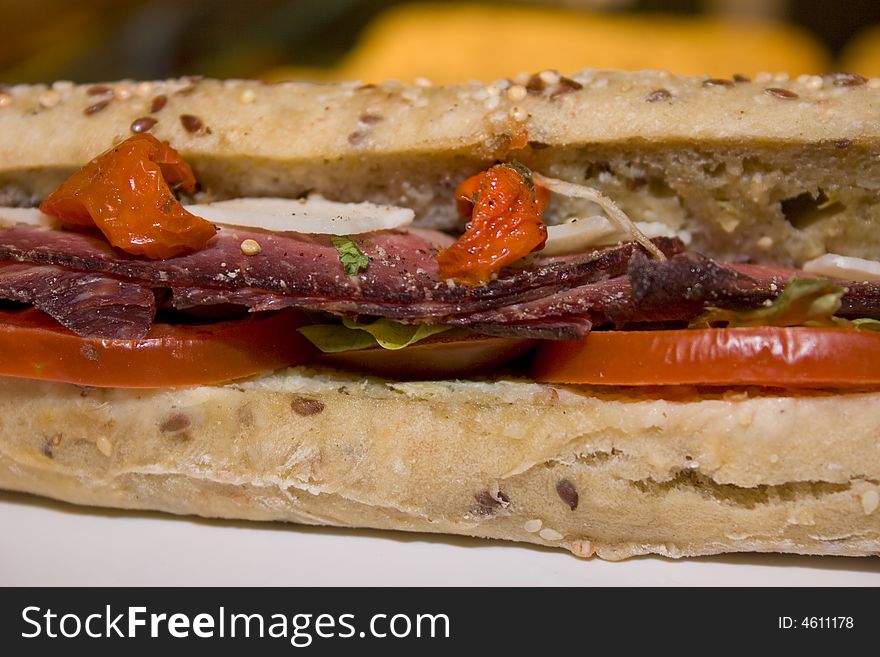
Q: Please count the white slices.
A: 4